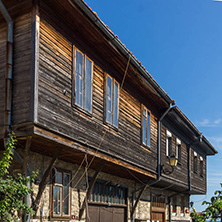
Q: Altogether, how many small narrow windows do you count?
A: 4